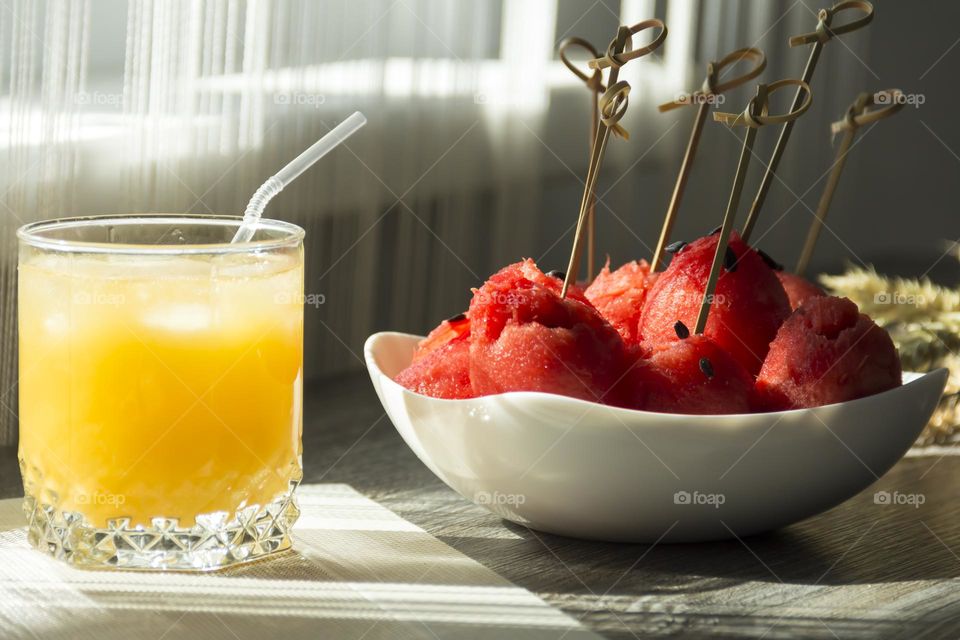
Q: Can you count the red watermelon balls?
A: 7